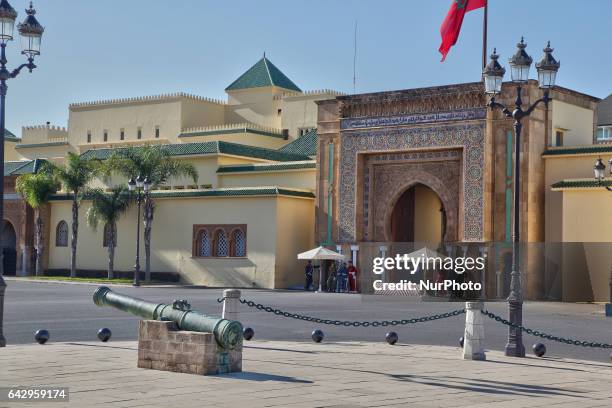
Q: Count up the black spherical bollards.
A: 7